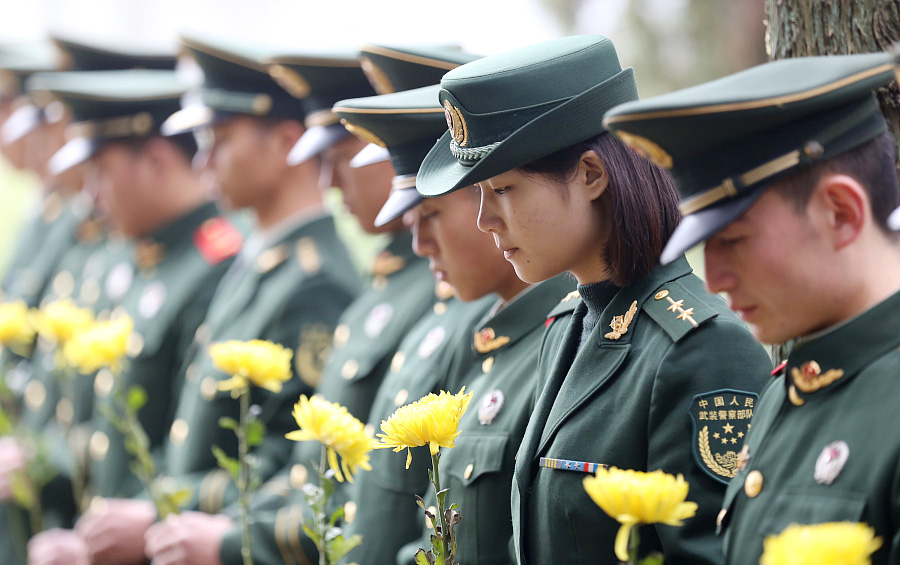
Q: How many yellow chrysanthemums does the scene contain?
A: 8